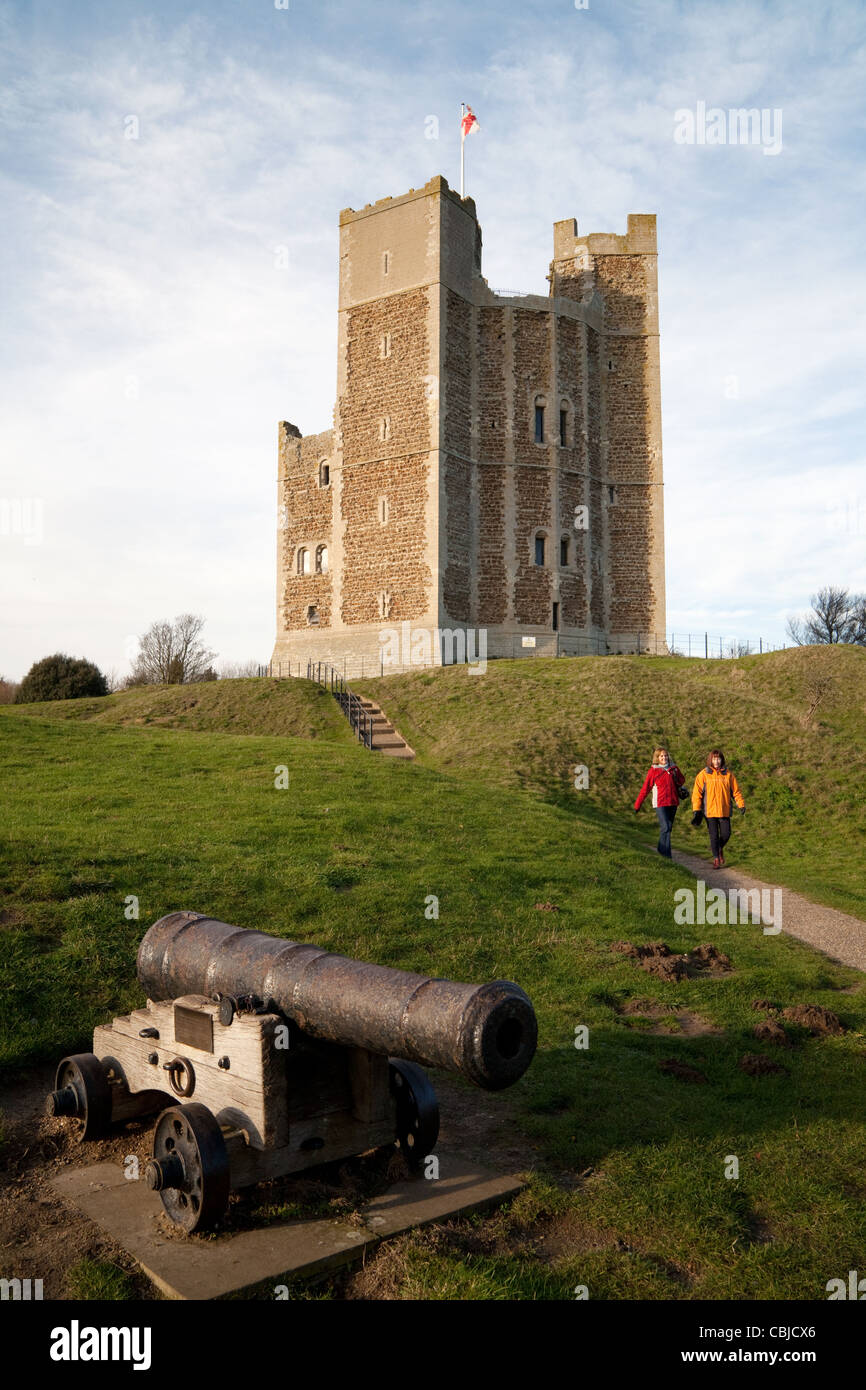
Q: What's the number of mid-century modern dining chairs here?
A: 0